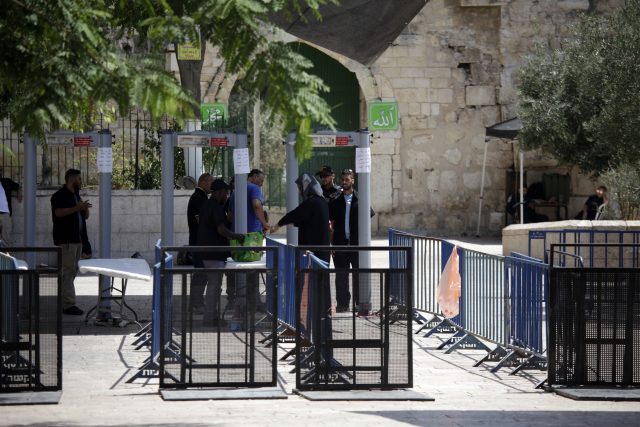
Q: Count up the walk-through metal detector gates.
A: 3